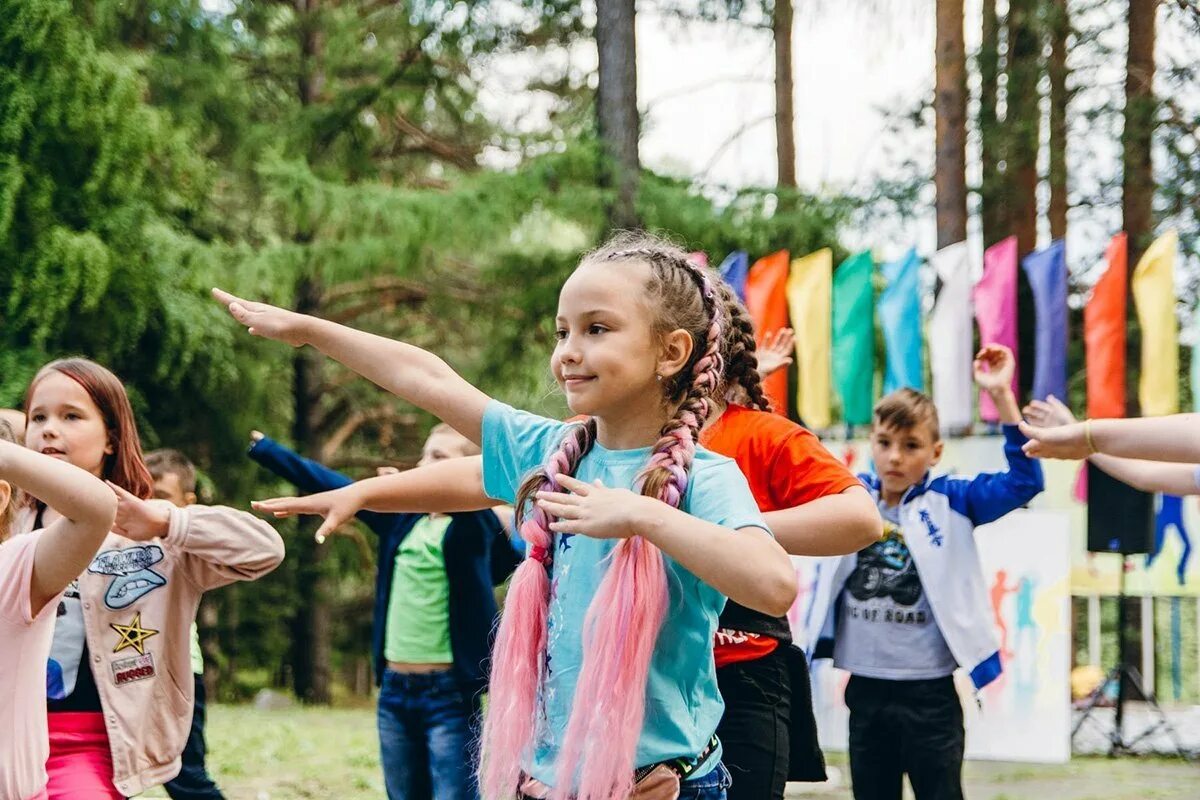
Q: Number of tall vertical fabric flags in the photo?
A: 12